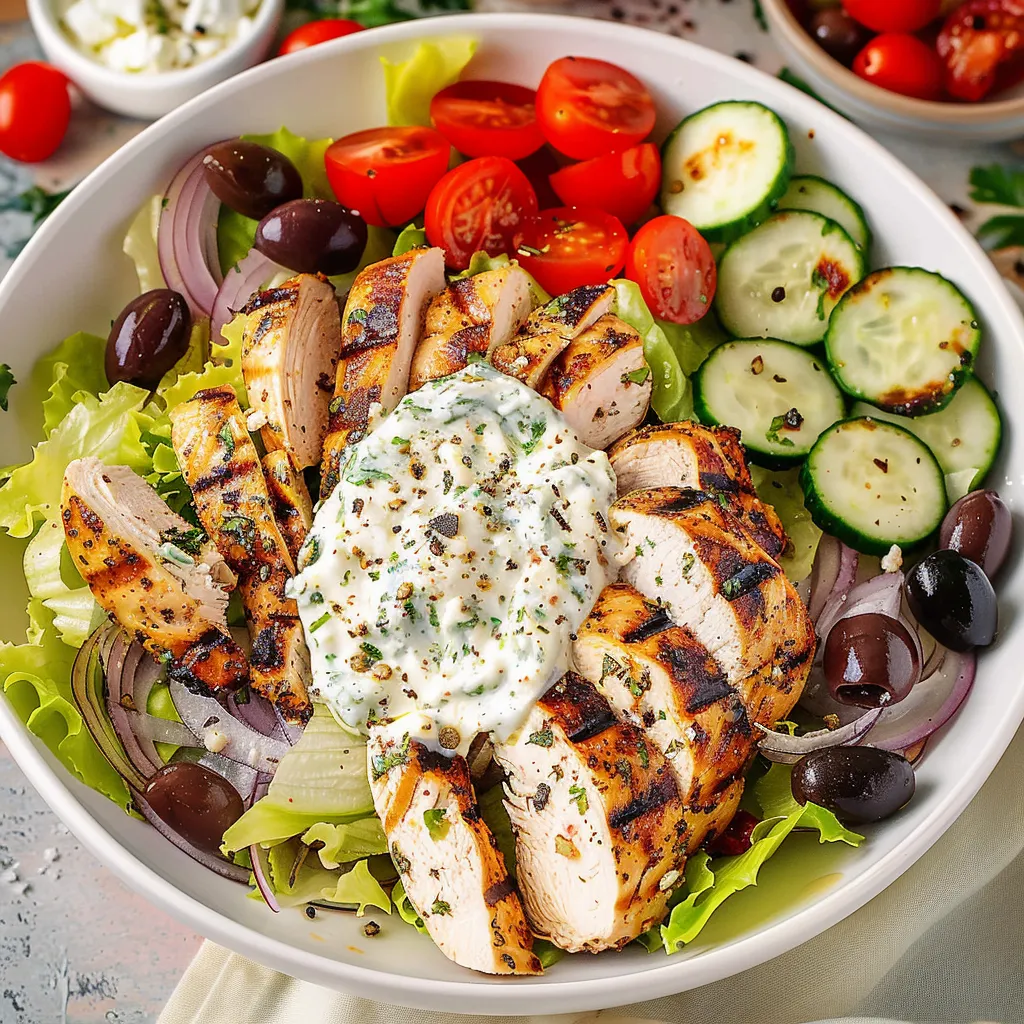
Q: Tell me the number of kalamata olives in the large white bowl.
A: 8